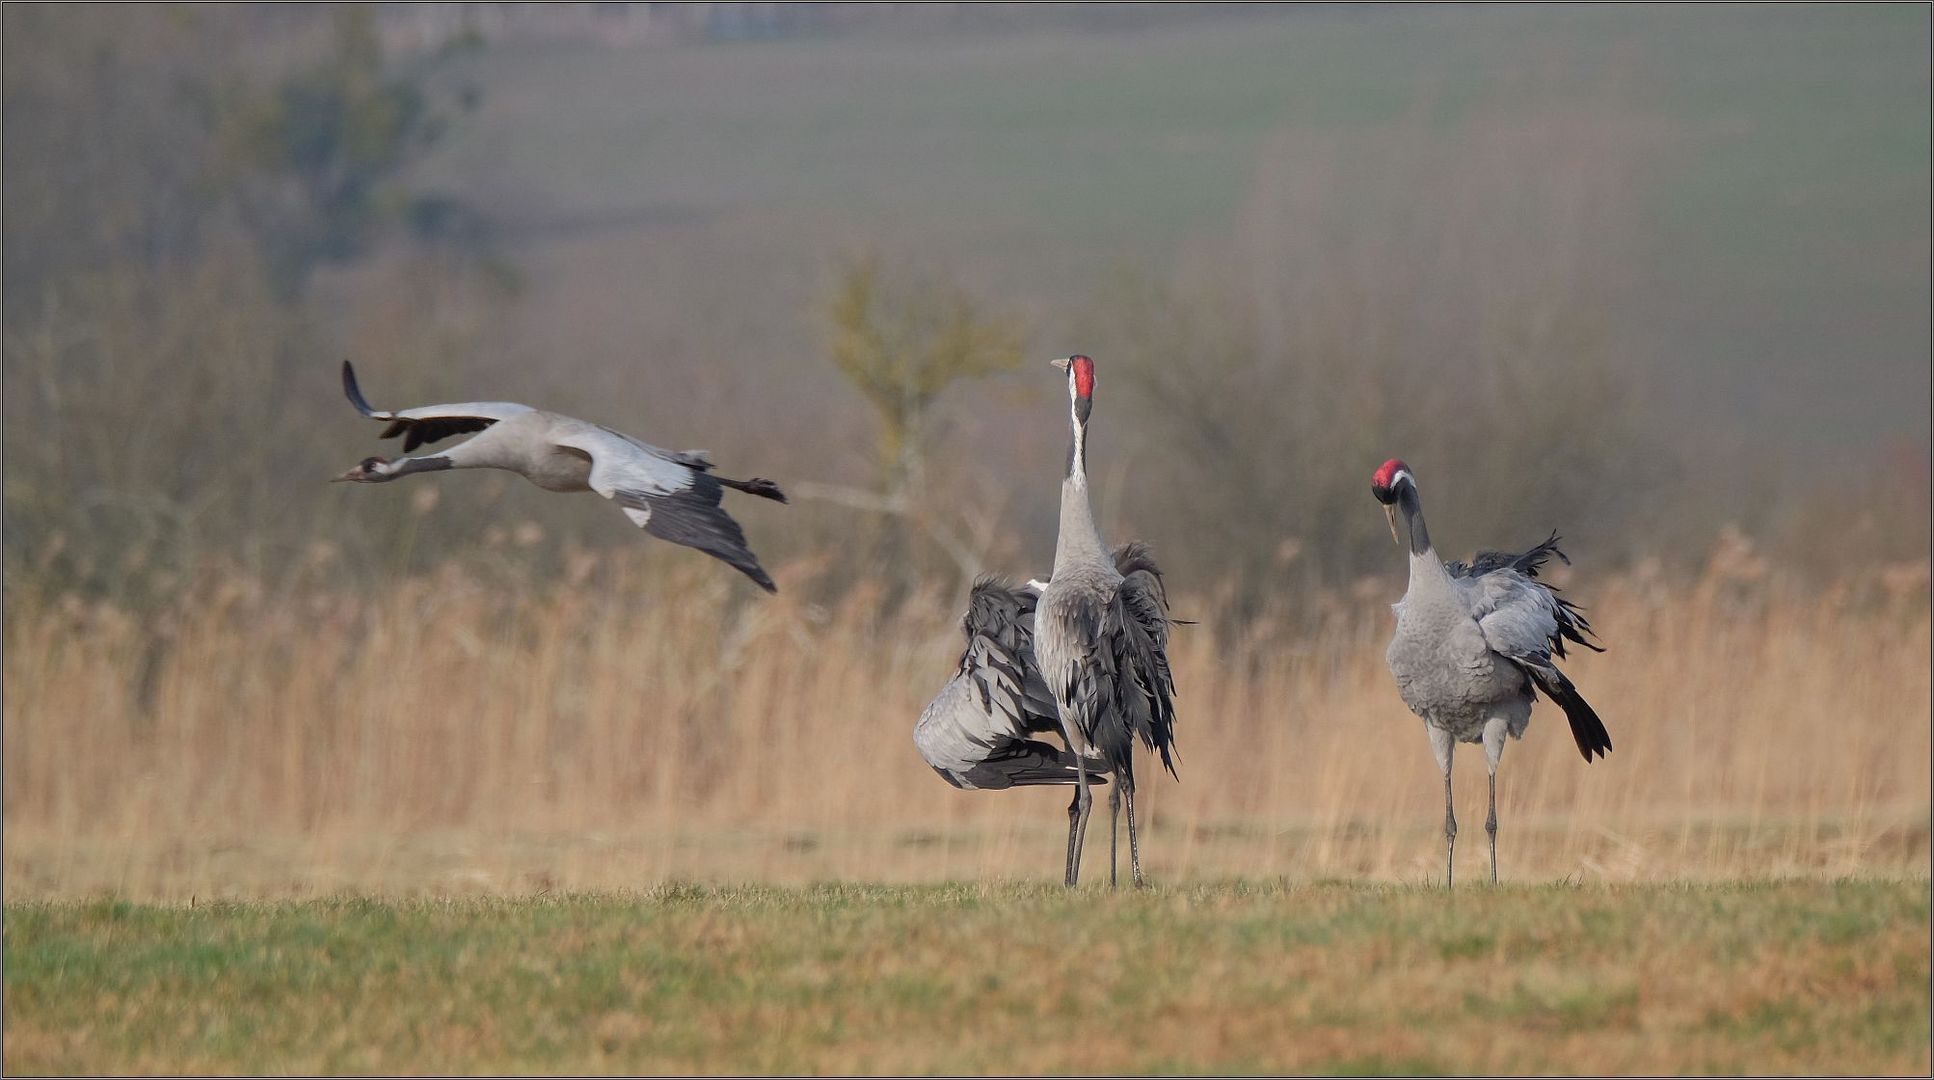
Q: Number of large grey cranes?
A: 4